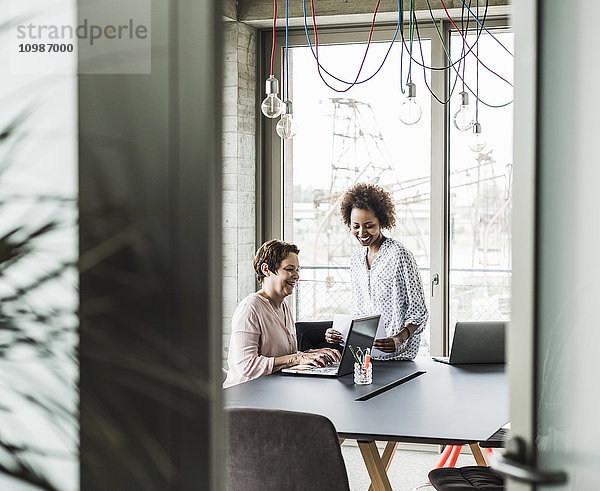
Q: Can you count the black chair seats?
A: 2